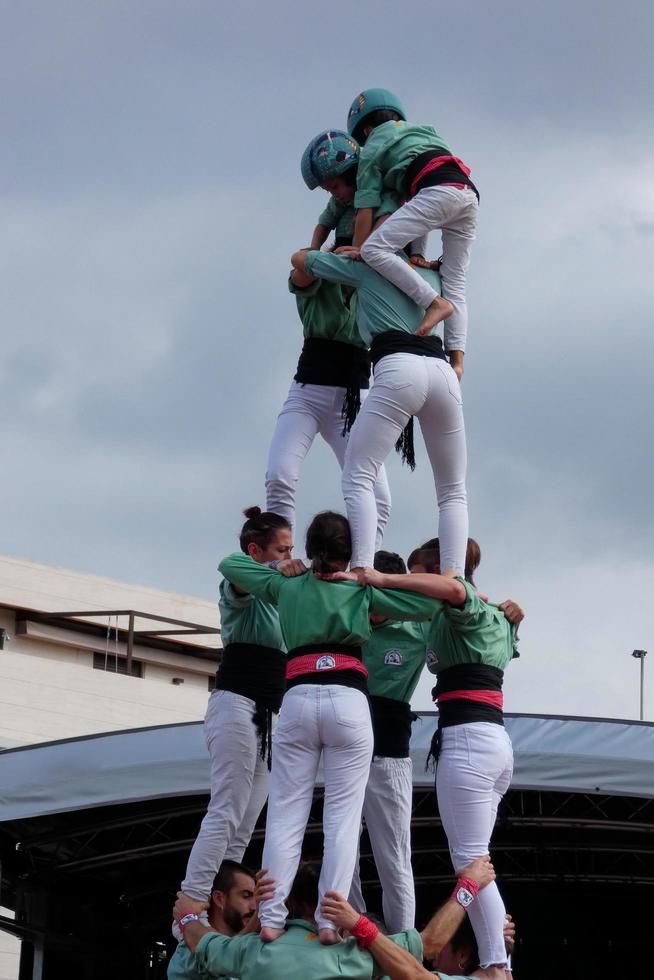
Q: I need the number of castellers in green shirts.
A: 11